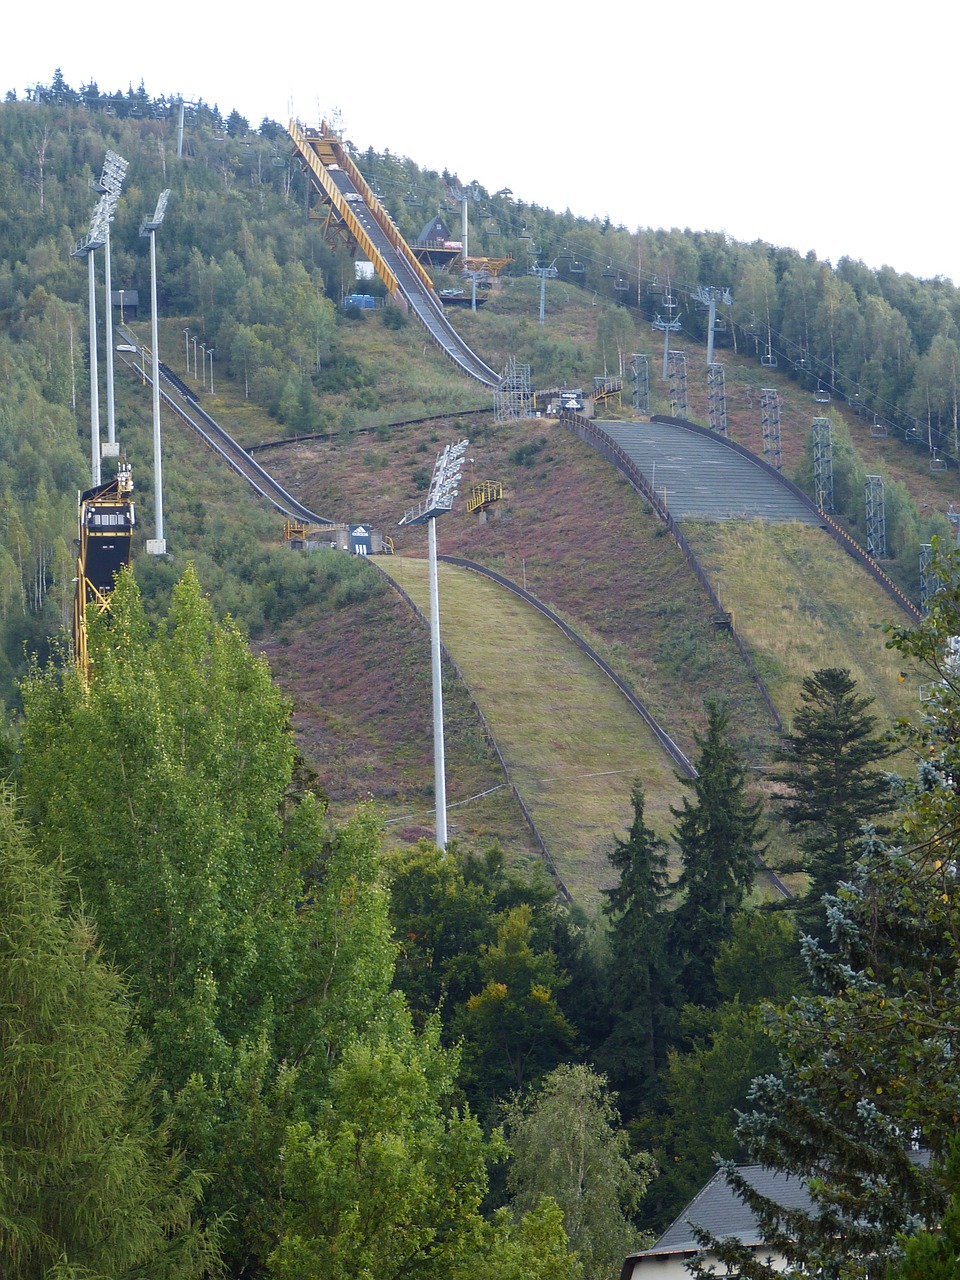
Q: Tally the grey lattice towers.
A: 7